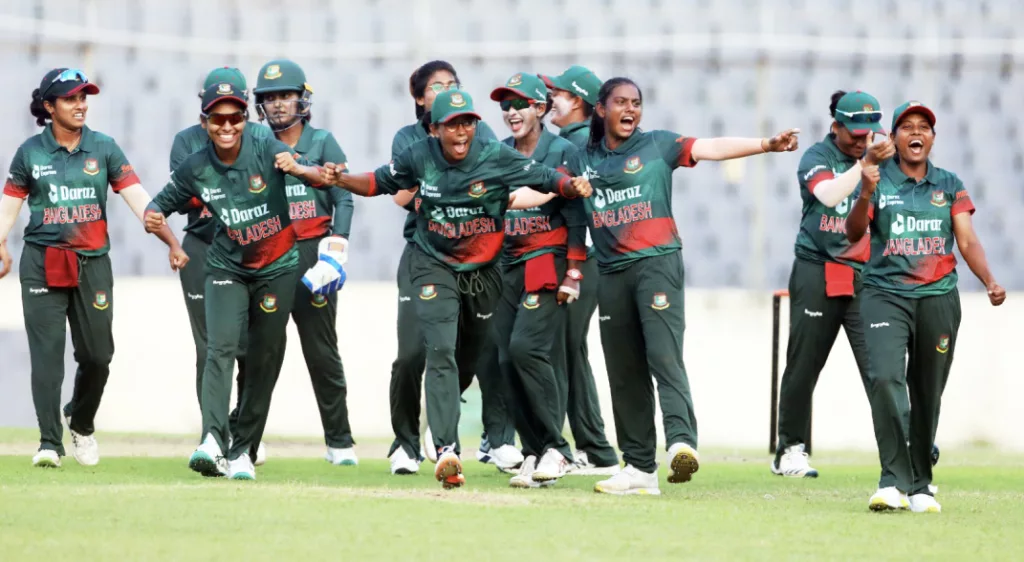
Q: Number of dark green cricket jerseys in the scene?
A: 11